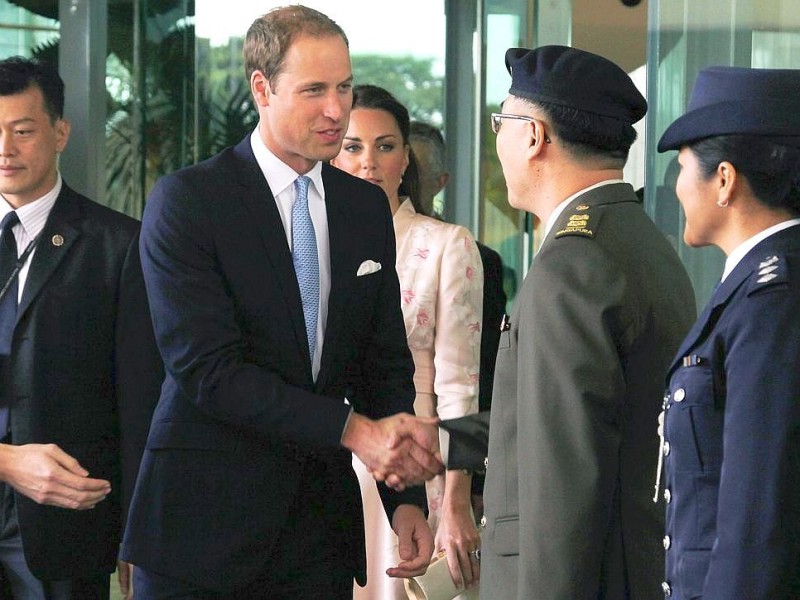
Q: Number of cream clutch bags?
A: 1